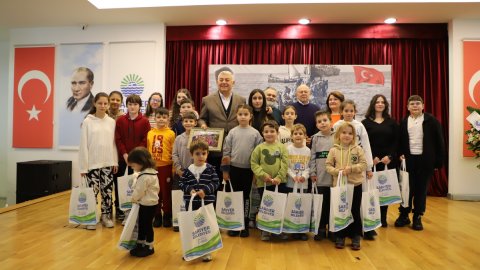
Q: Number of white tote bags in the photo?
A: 13